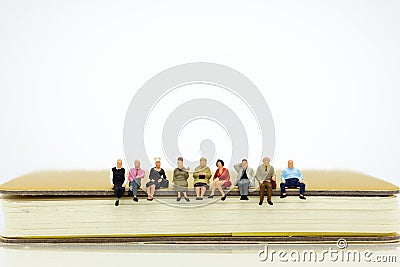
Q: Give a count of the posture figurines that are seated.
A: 9